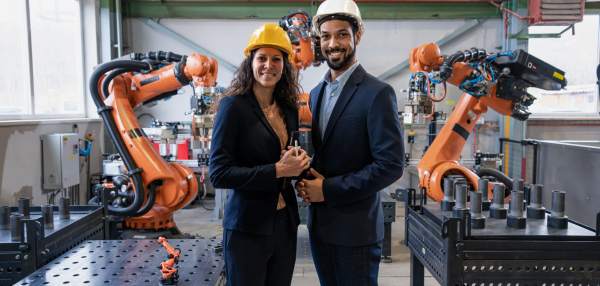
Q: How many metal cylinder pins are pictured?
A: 14